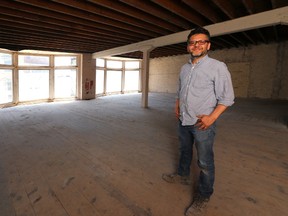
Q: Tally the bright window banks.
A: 2